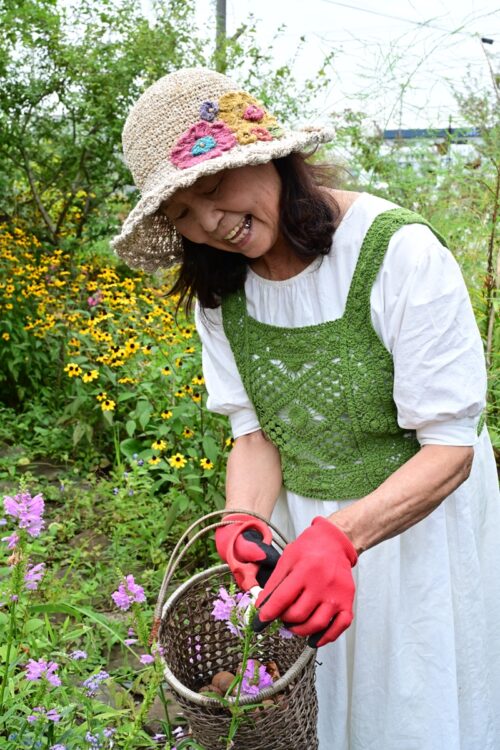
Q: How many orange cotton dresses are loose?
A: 0